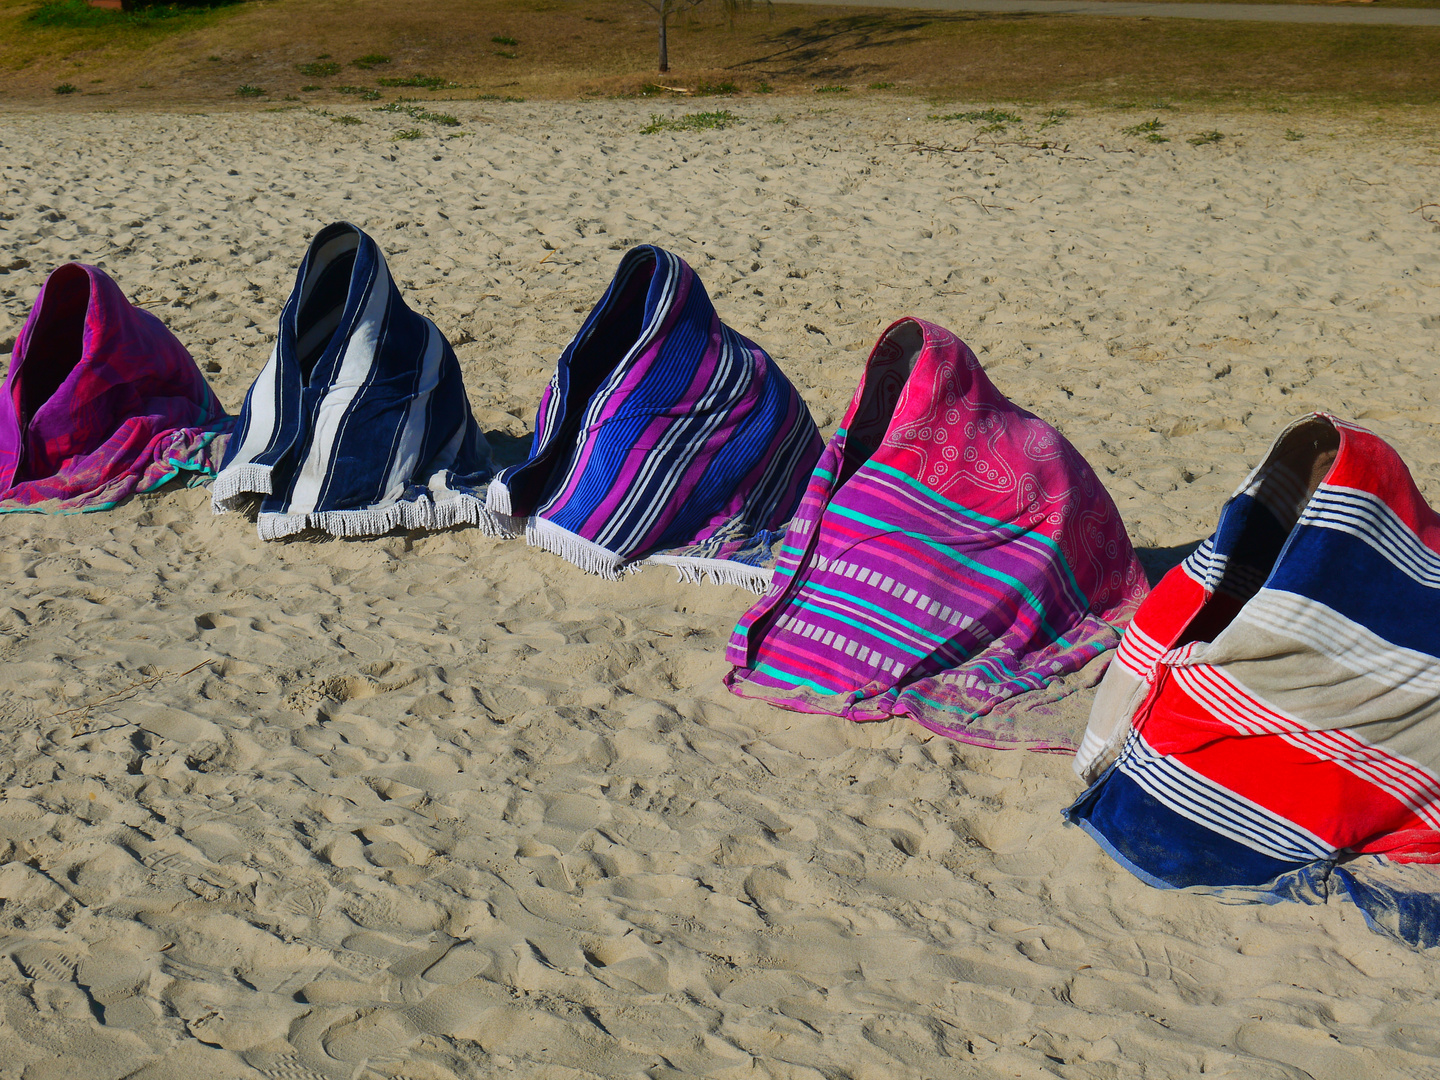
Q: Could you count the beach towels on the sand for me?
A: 5